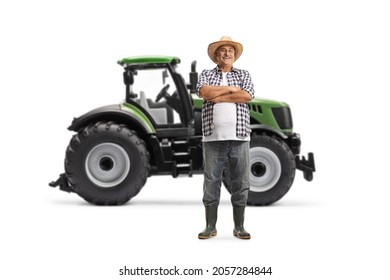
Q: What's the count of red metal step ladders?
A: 0